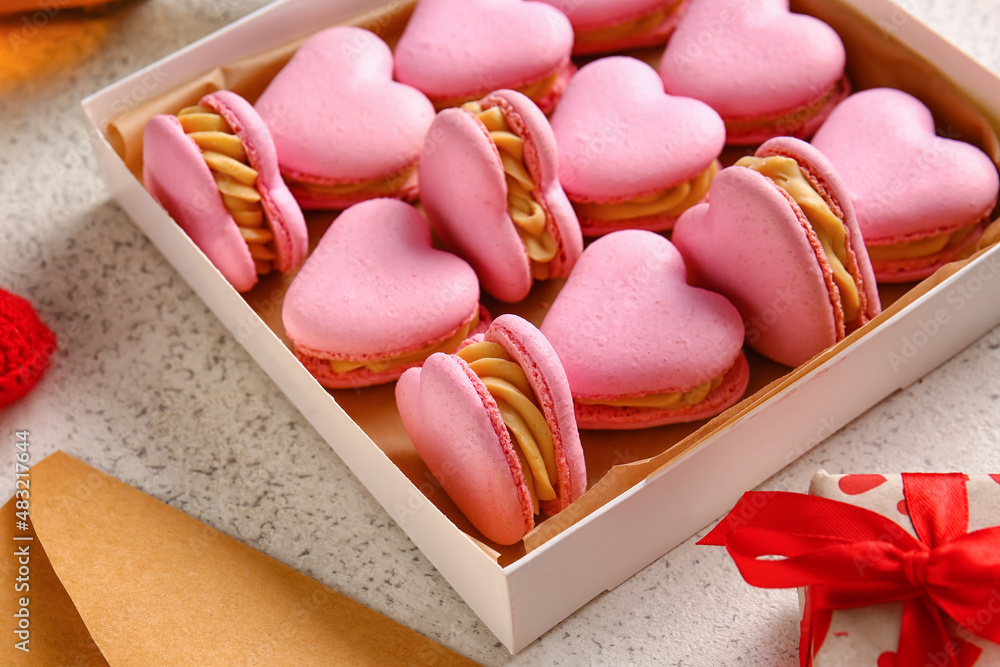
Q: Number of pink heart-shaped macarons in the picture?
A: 12